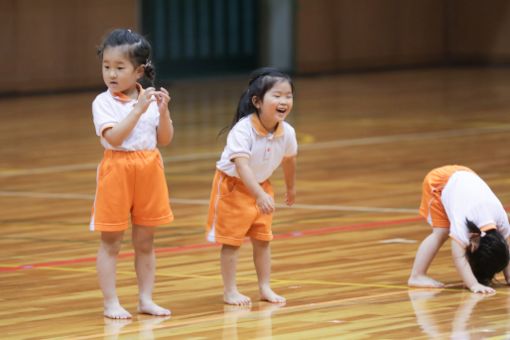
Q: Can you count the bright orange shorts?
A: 3